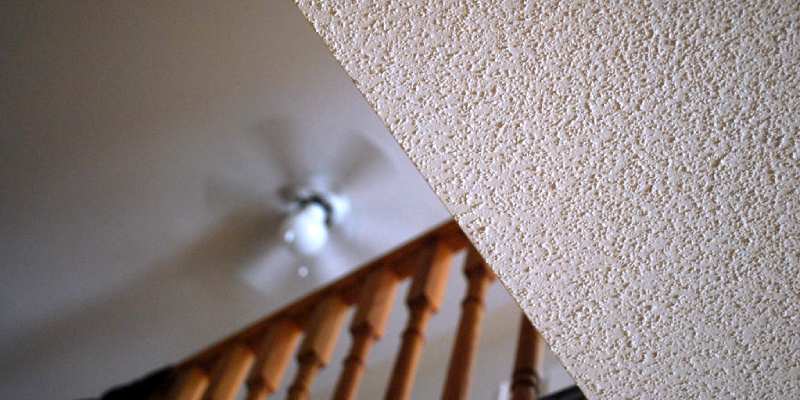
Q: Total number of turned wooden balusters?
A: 8